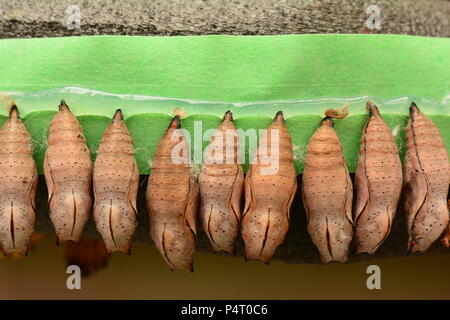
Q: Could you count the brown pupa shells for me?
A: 9